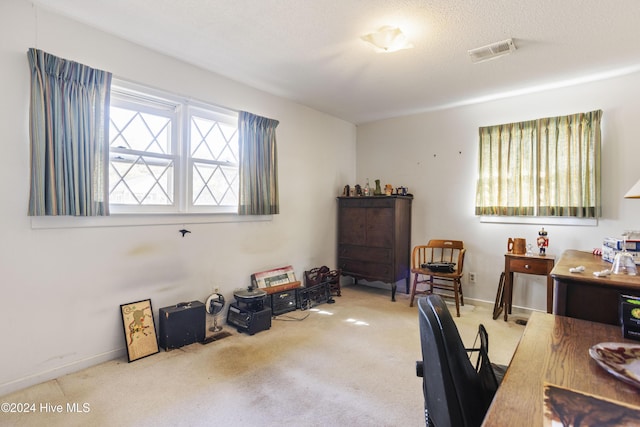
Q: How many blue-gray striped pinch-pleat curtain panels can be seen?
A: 2